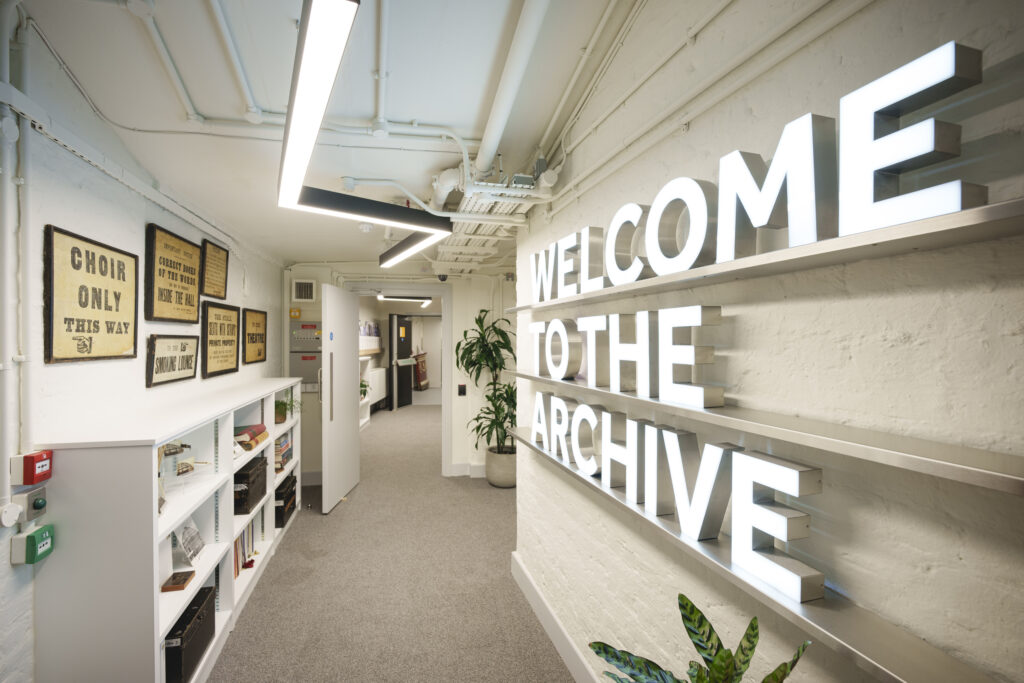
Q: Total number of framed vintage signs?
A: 6